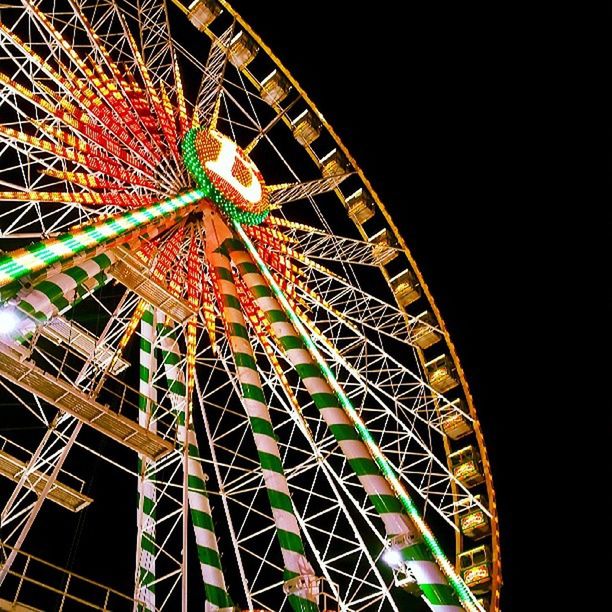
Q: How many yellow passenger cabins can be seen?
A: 14